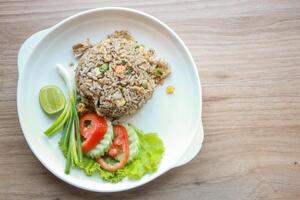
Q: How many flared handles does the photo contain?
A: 2